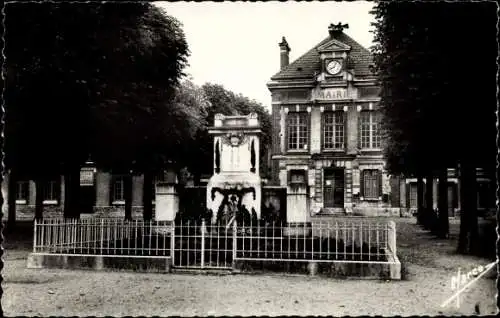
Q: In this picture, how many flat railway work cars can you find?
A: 0